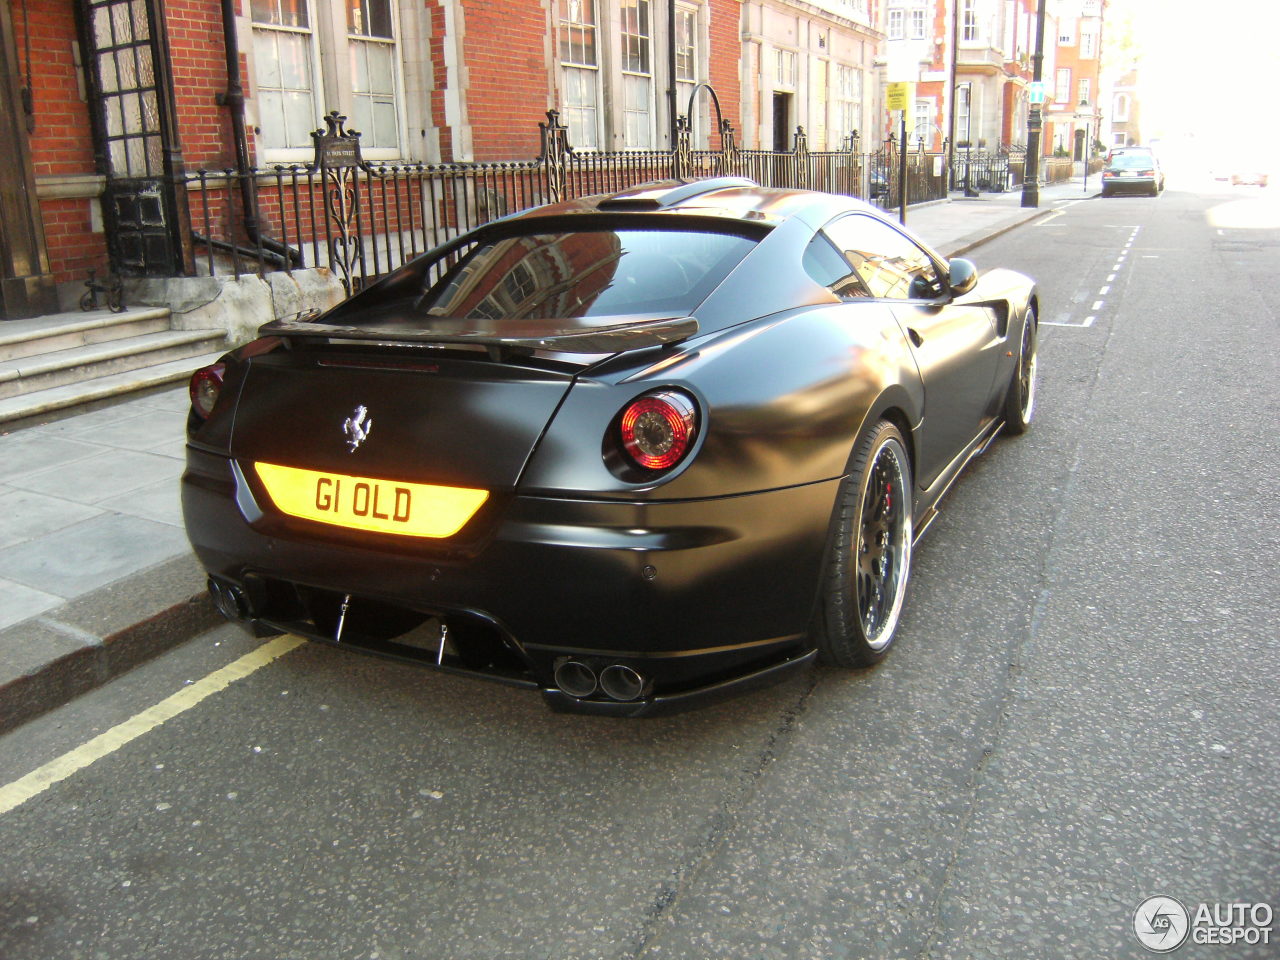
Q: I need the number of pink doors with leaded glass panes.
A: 0